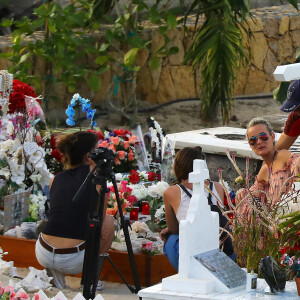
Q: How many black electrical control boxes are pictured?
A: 0